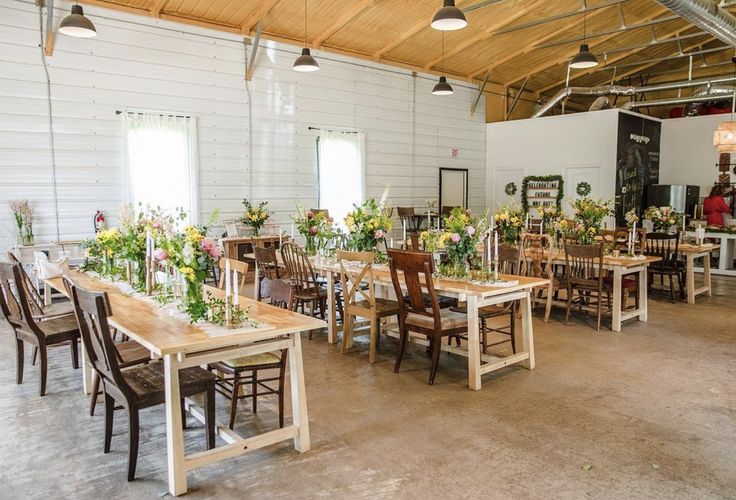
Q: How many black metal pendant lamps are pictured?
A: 5